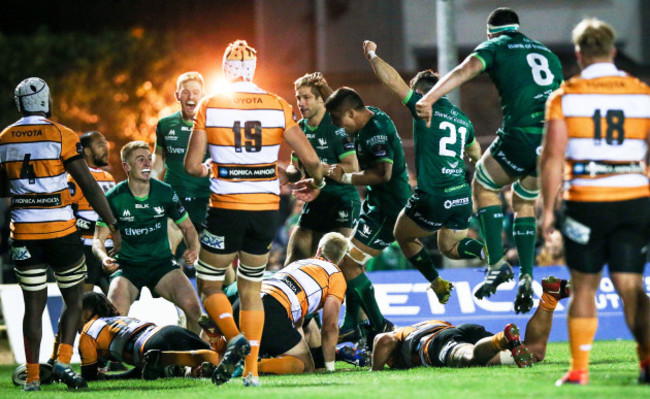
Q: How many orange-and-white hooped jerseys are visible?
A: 7